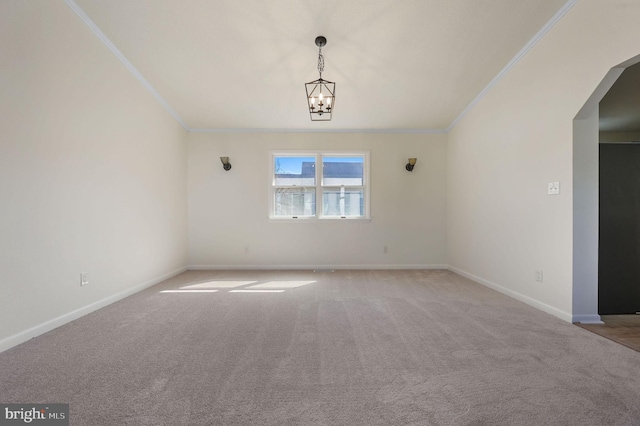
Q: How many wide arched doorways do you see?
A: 1